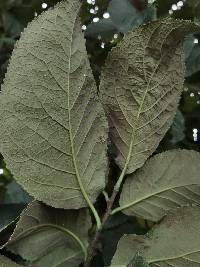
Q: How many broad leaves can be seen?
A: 5